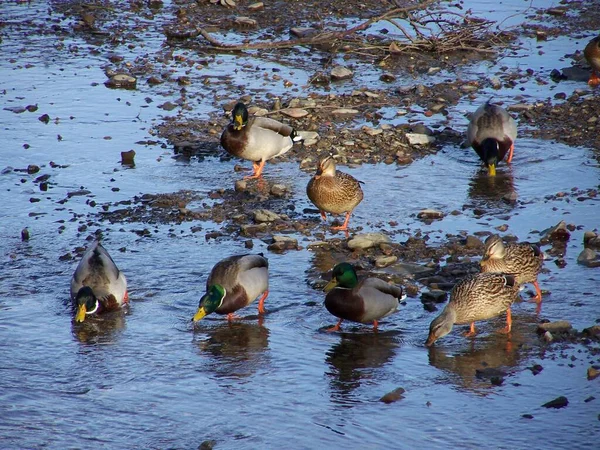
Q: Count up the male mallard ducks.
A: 5